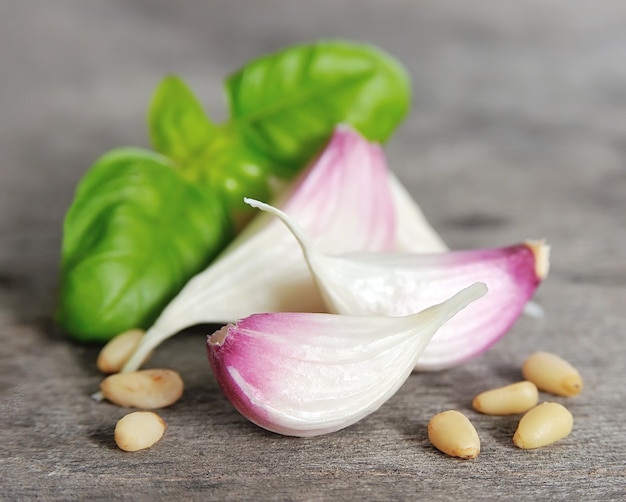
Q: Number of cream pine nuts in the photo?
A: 7